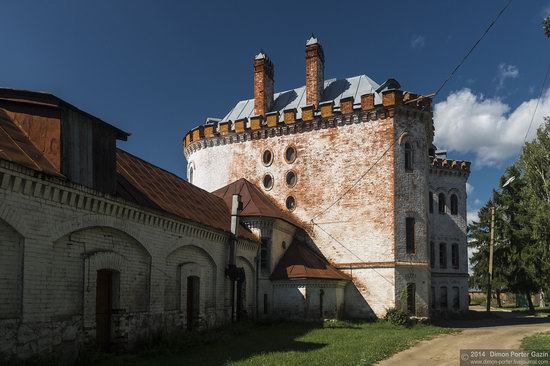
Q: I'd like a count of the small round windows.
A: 5